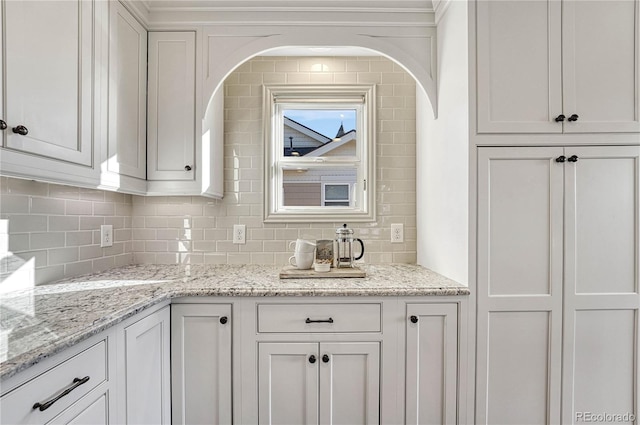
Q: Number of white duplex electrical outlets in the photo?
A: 3